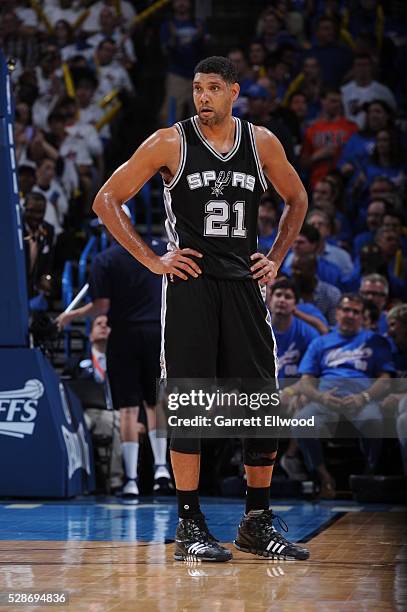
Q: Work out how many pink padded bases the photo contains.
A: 0